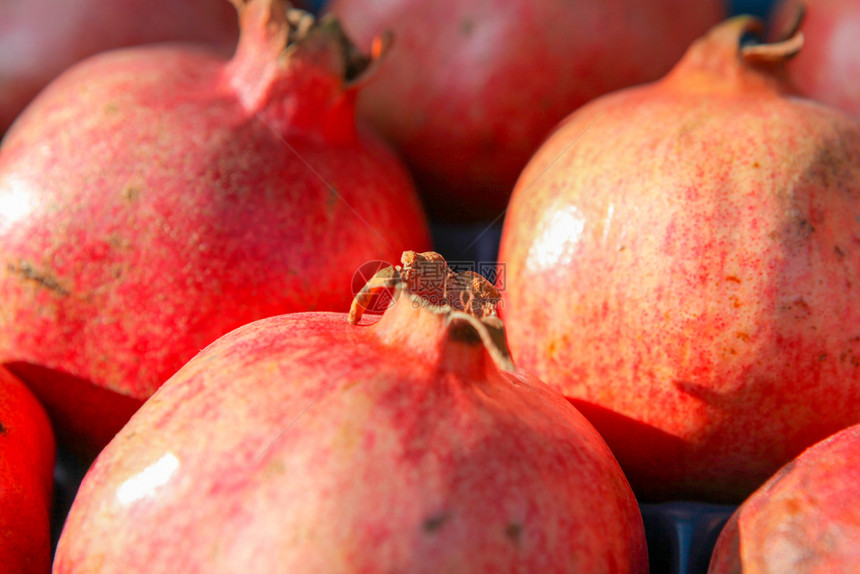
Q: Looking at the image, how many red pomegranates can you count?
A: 8